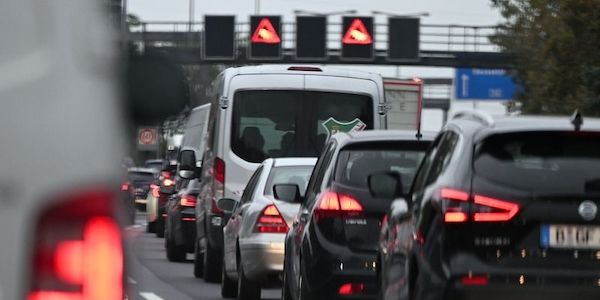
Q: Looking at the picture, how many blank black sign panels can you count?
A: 3